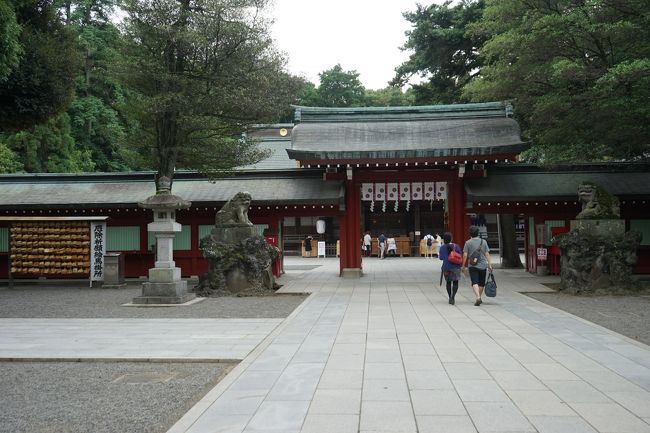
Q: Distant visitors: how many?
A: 6